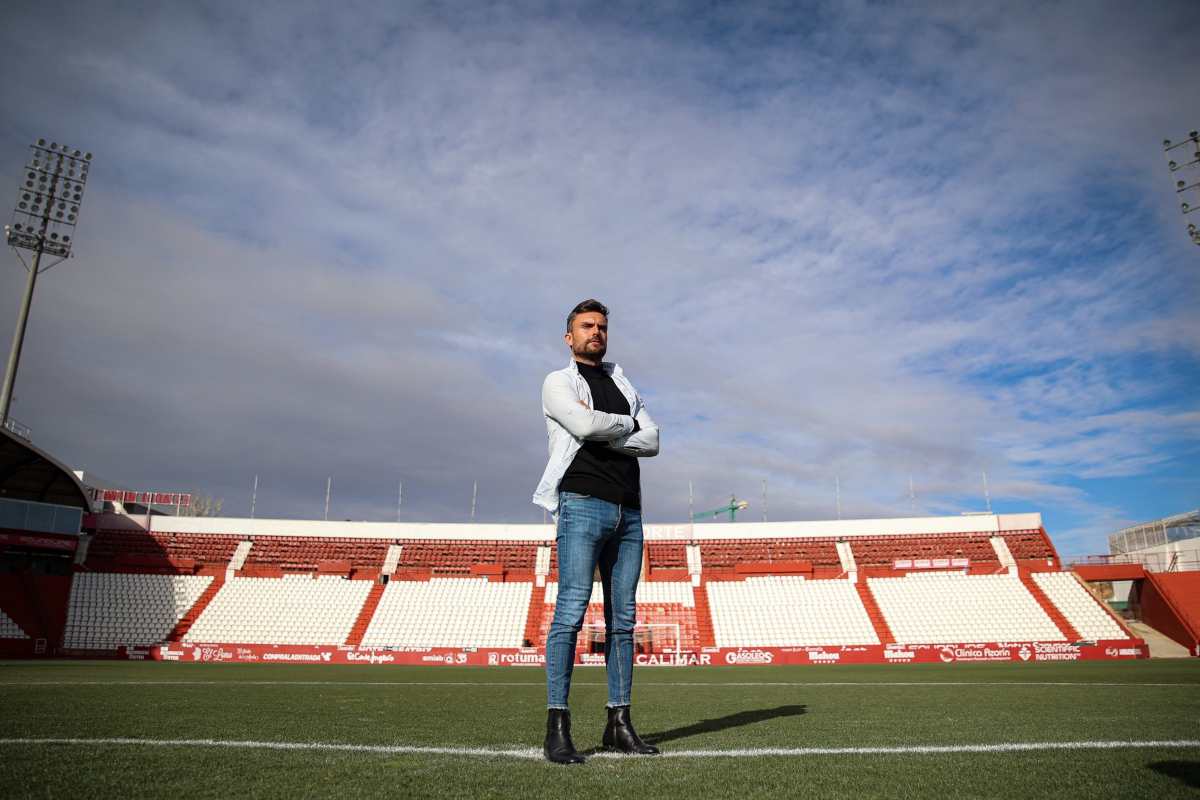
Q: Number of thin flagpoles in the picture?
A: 9